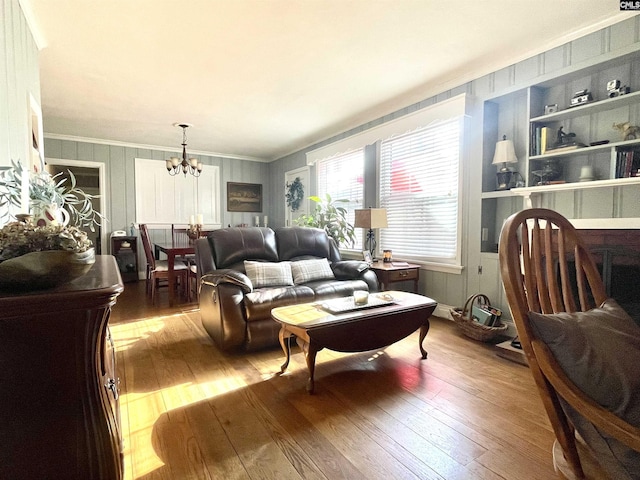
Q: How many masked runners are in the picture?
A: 0